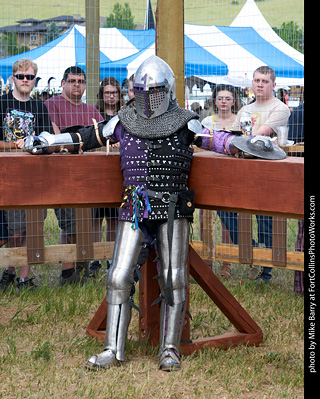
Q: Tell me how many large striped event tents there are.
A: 2